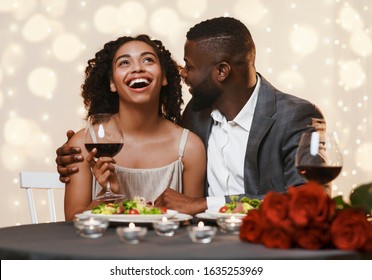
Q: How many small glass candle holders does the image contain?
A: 5